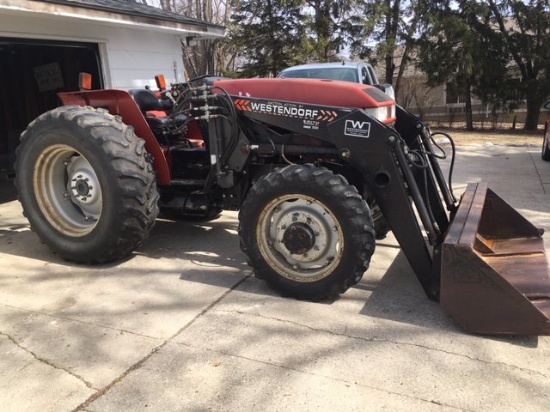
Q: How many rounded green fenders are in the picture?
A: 0